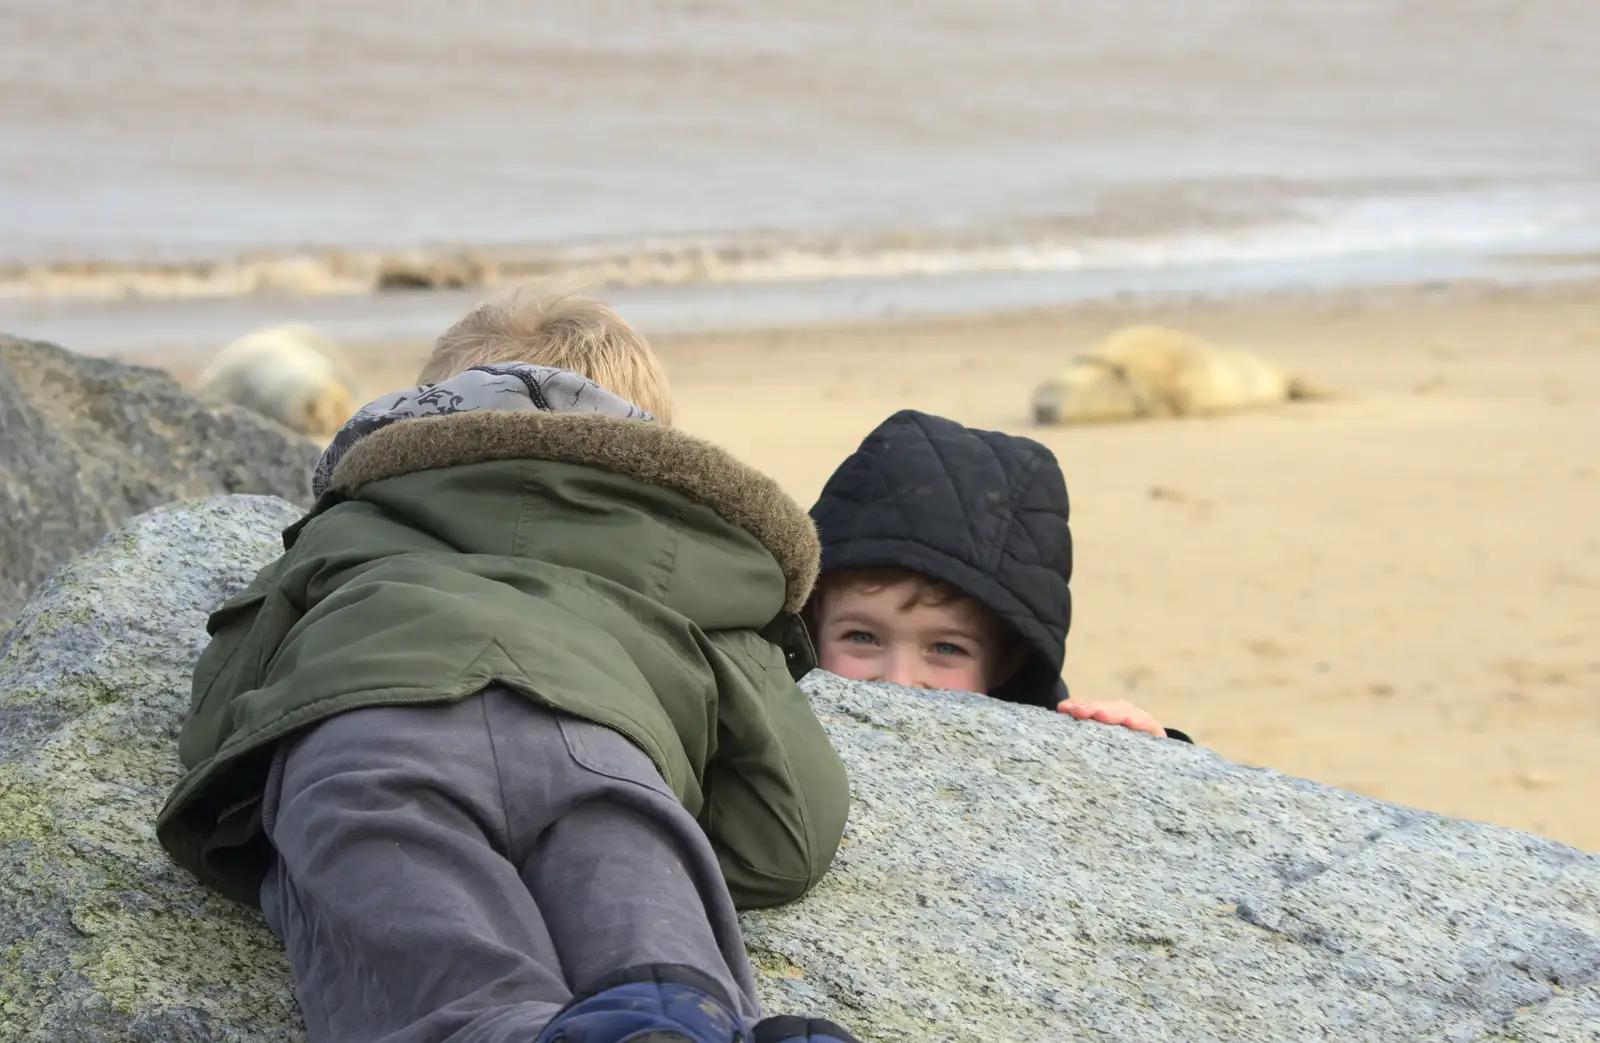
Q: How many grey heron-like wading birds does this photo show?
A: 0